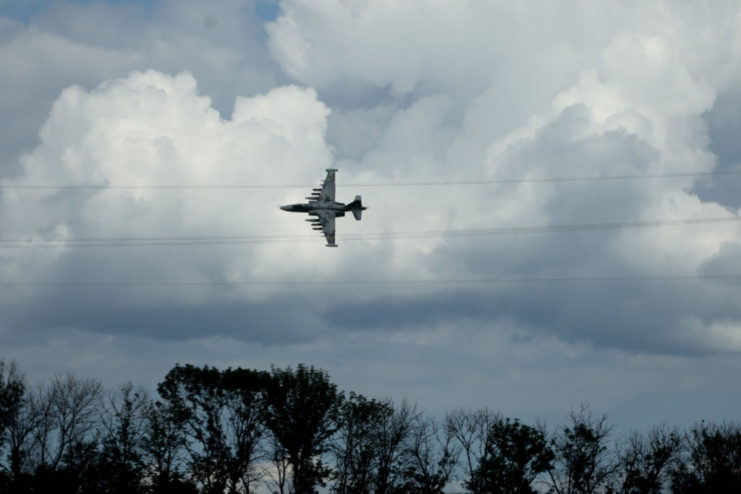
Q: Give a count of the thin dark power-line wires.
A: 4